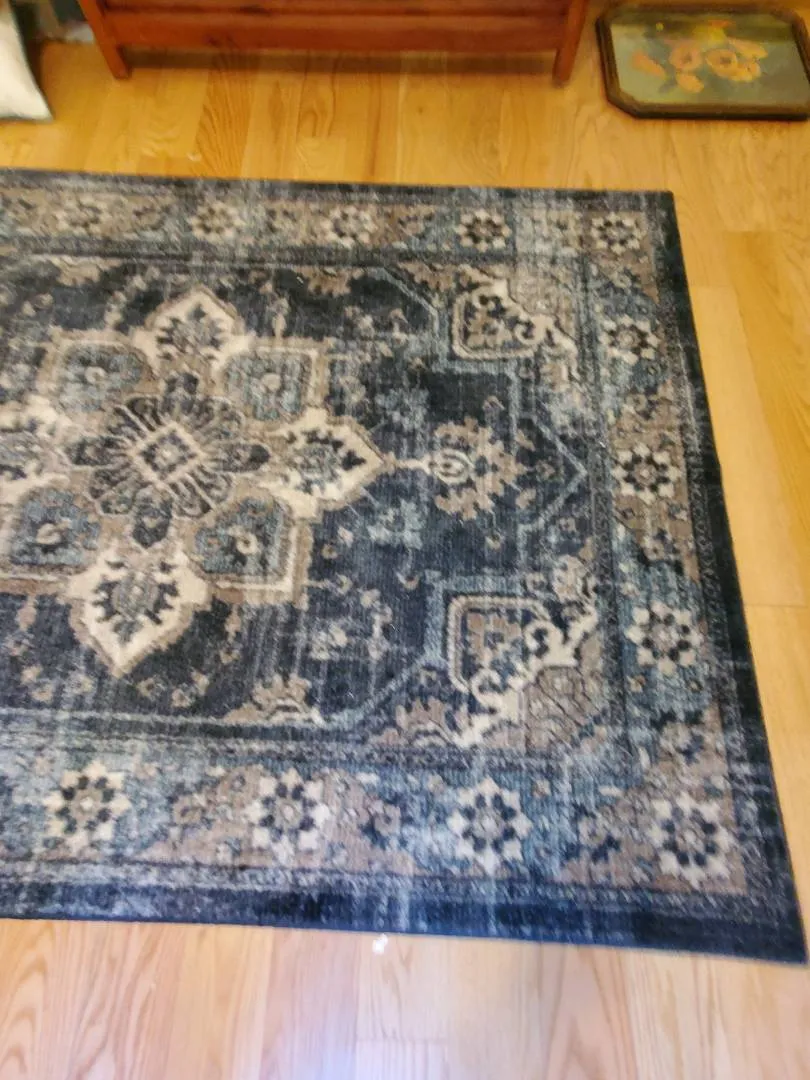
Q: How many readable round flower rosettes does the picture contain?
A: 11